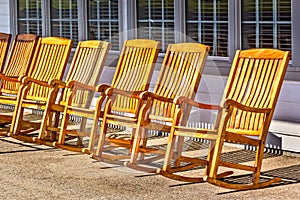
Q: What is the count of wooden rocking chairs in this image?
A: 7